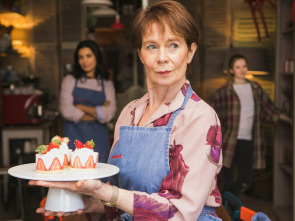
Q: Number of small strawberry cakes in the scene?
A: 3